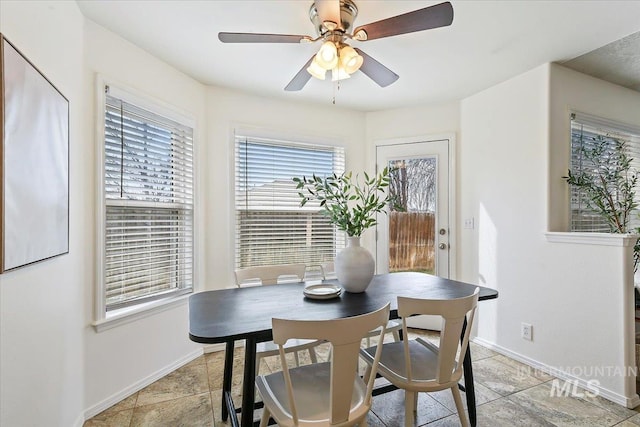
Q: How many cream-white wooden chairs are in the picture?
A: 4